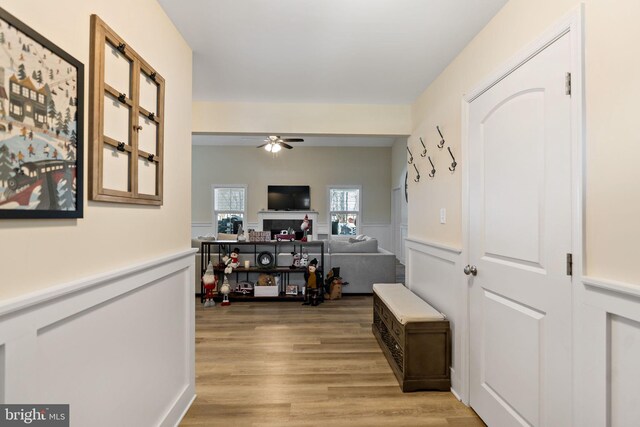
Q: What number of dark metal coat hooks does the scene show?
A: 6